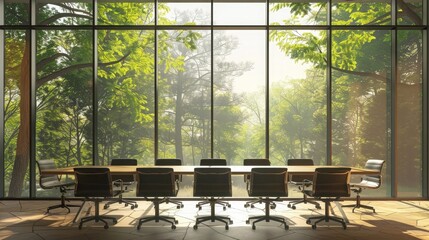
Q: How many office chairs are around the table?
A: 12